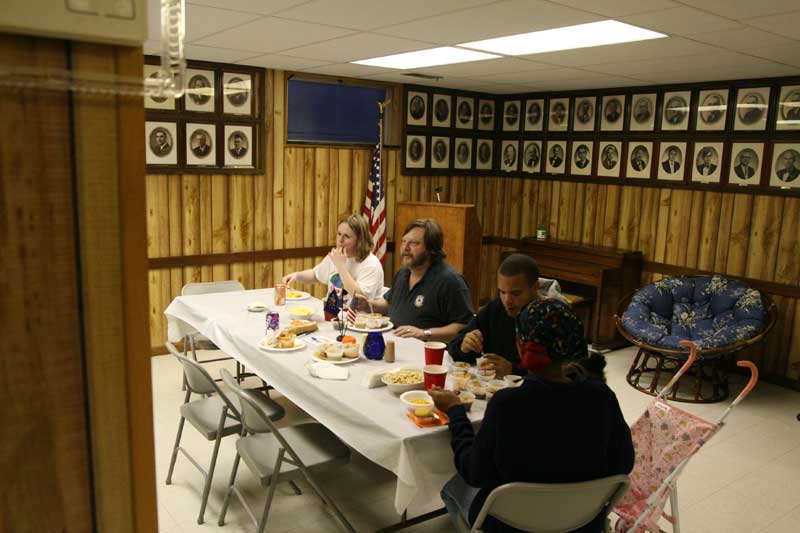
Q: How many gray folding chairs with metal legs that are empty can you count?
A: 3